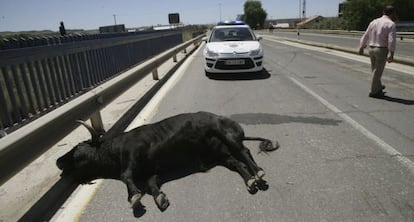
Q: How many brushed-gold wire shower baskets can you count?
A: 0